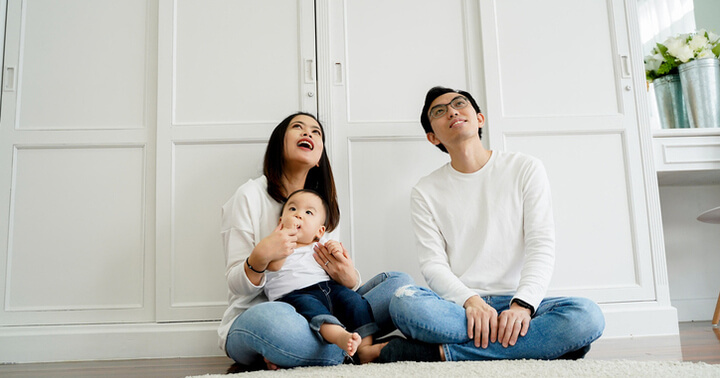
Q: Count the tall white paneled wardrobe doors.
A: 4